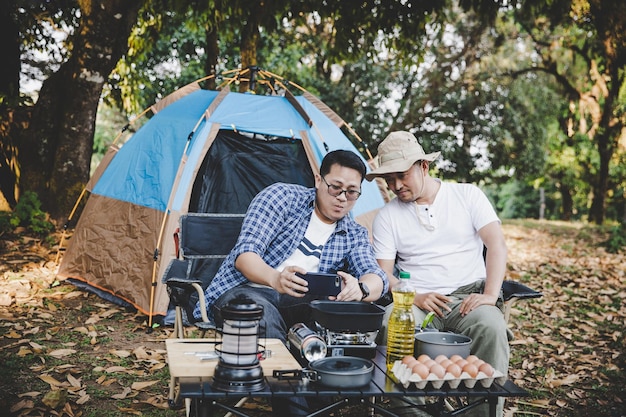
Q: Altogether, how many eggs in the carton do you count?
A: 15